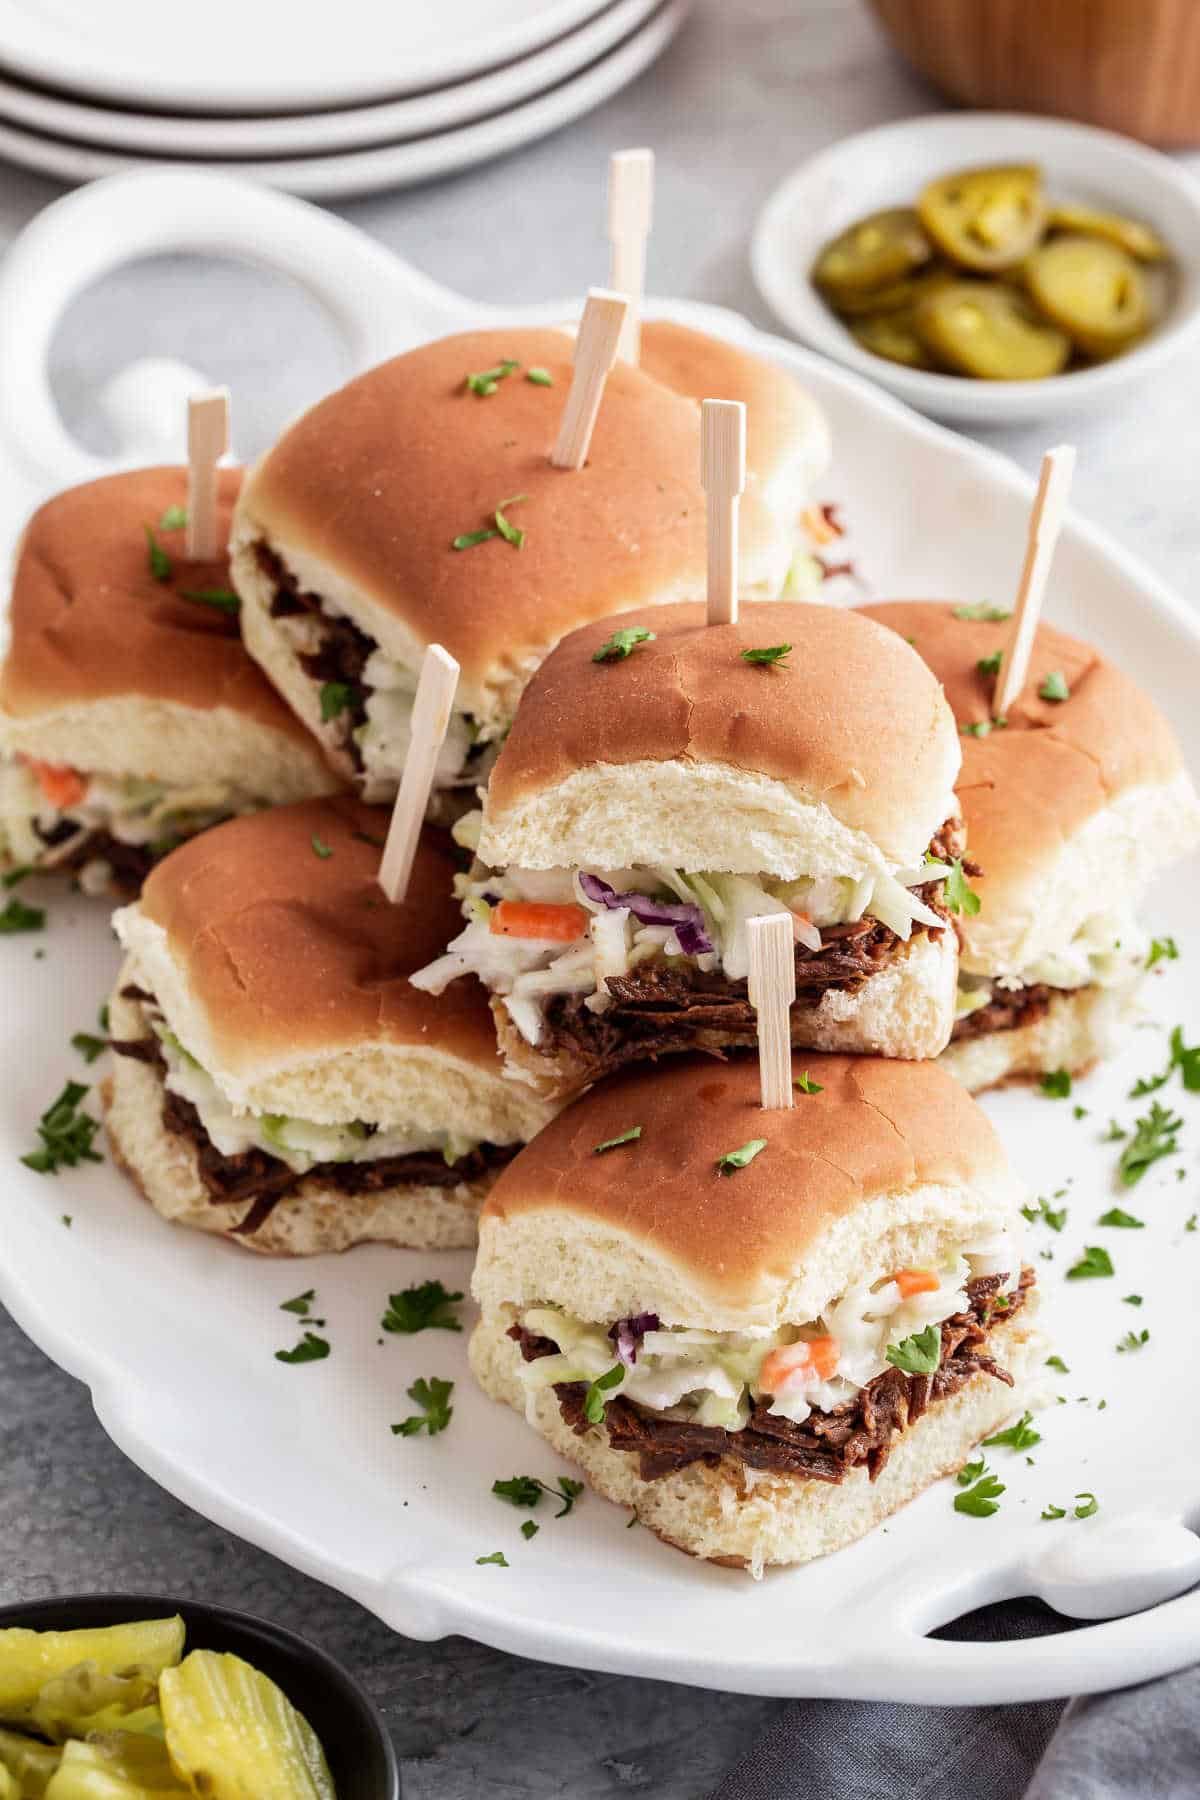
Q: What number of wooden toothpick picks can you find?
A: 7